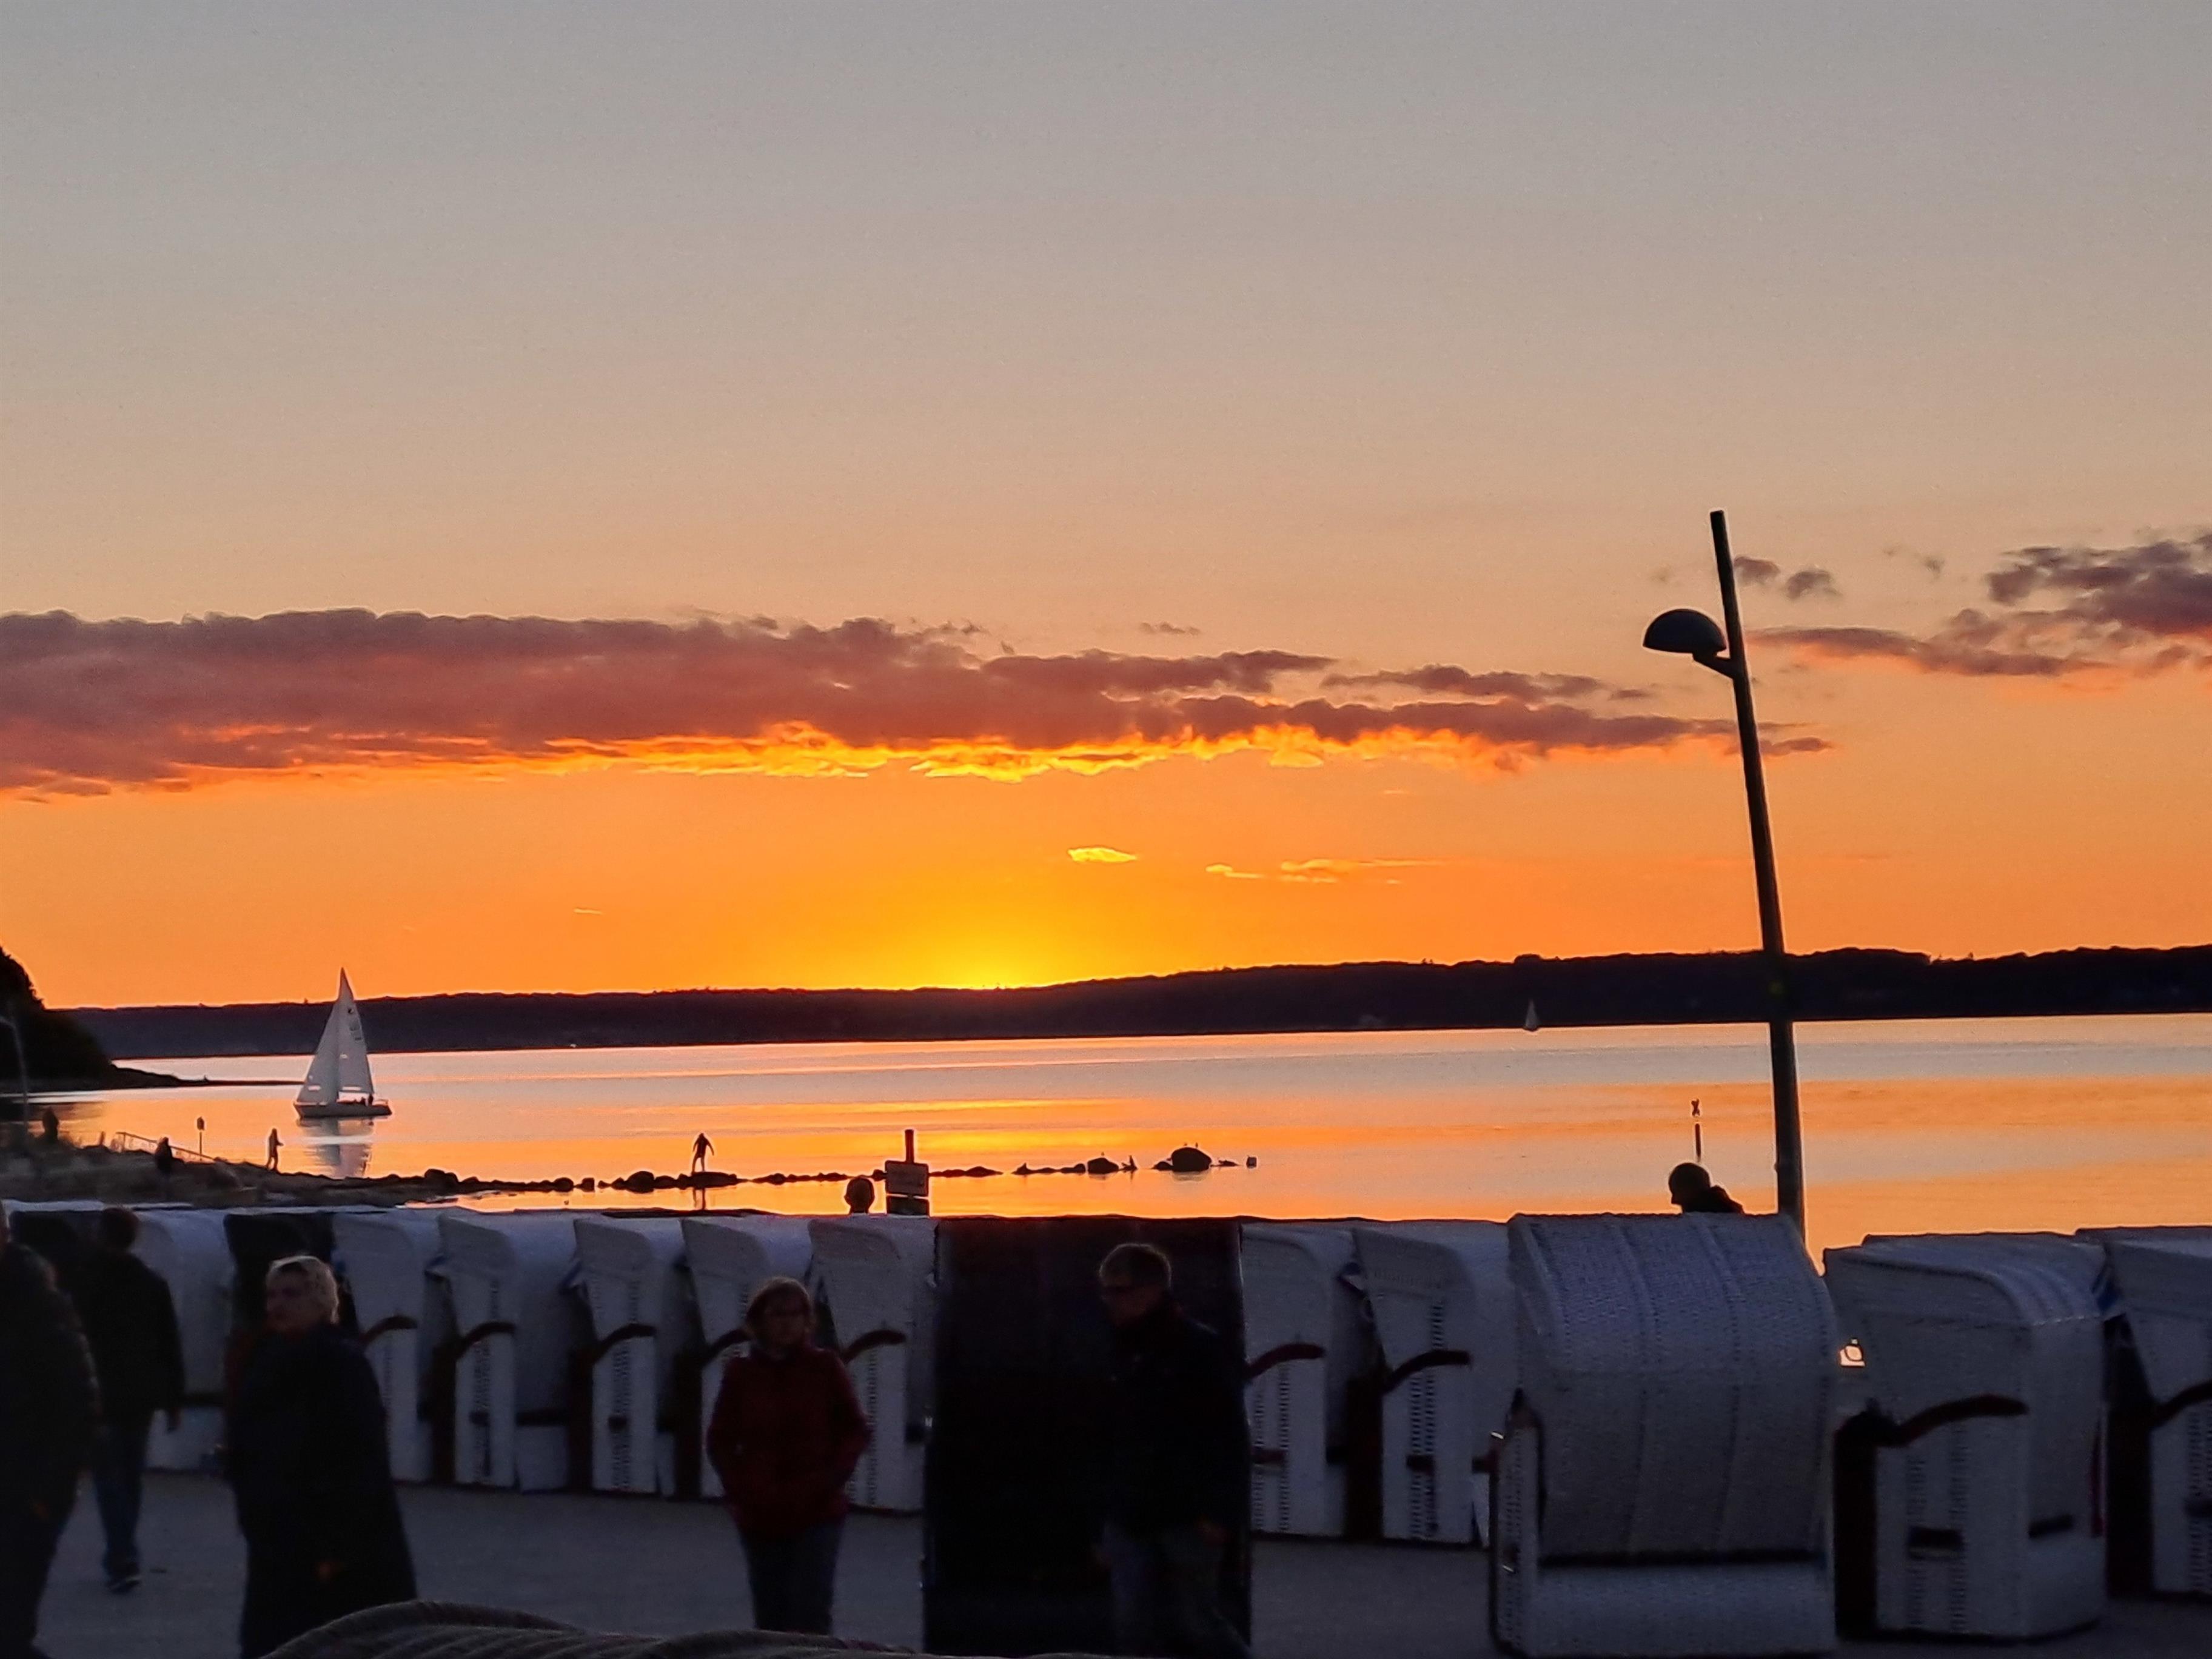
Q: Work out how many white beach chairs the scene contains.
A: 11